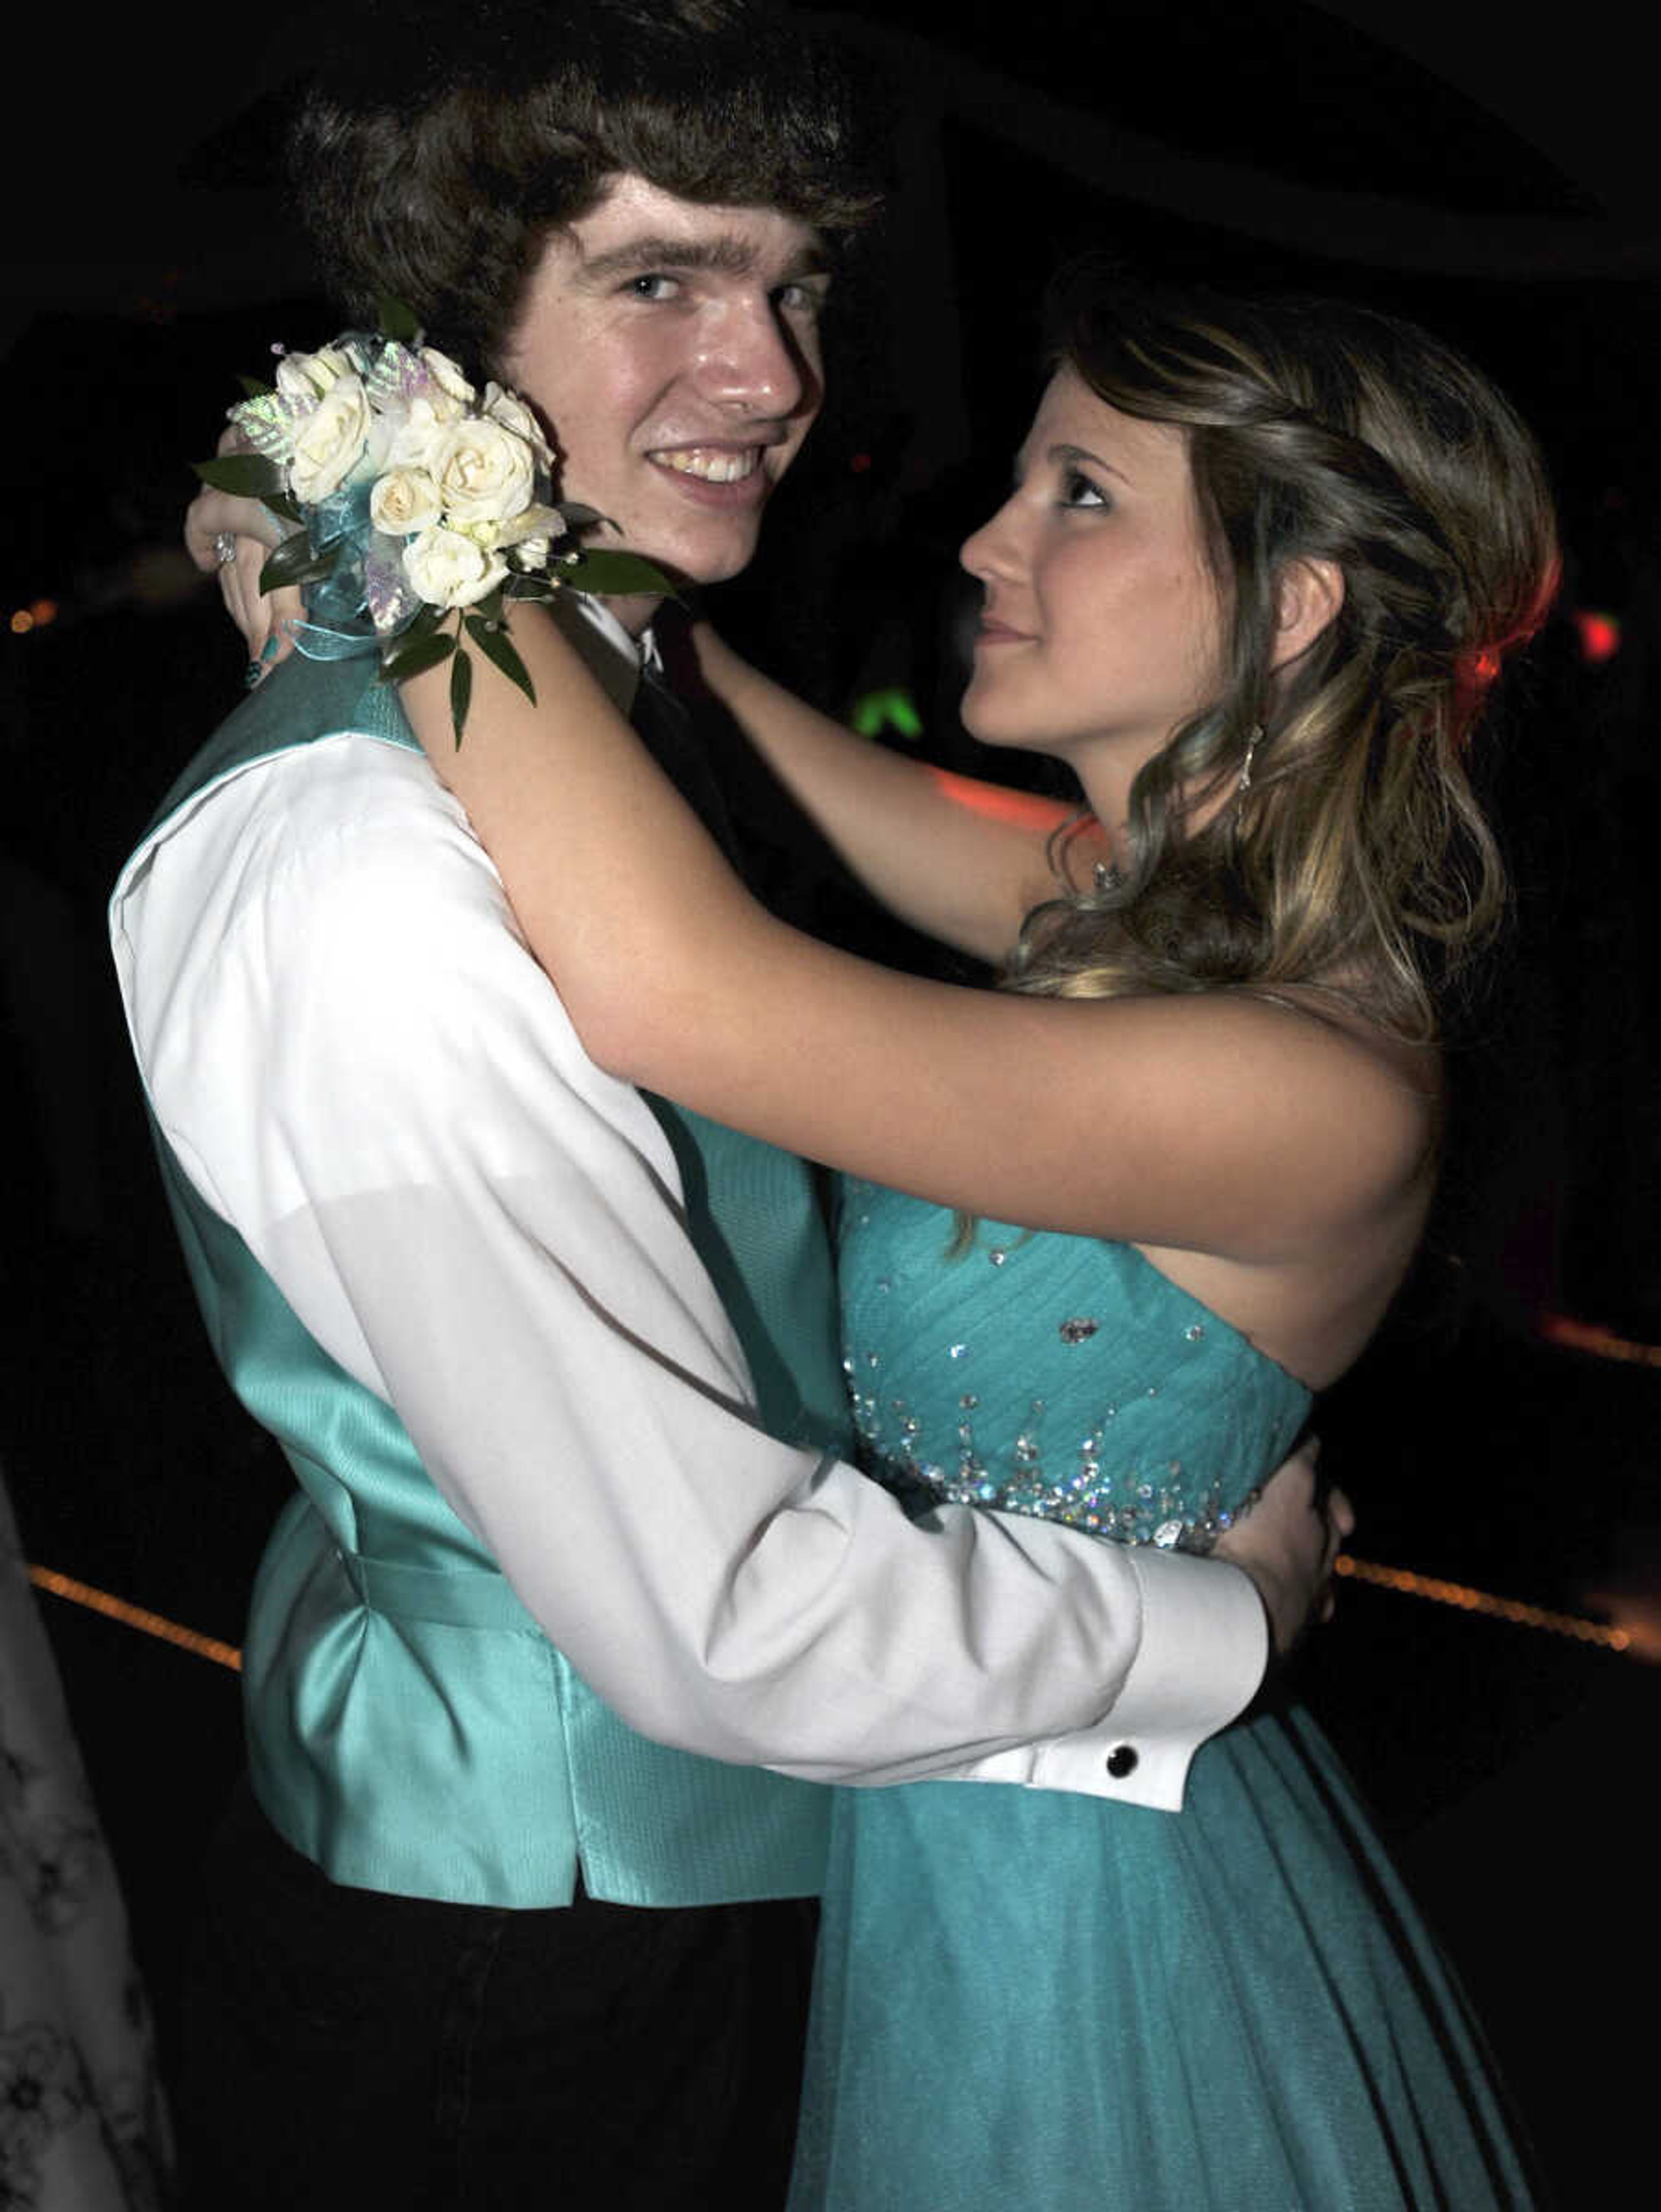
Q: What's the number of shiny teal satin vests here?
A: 1